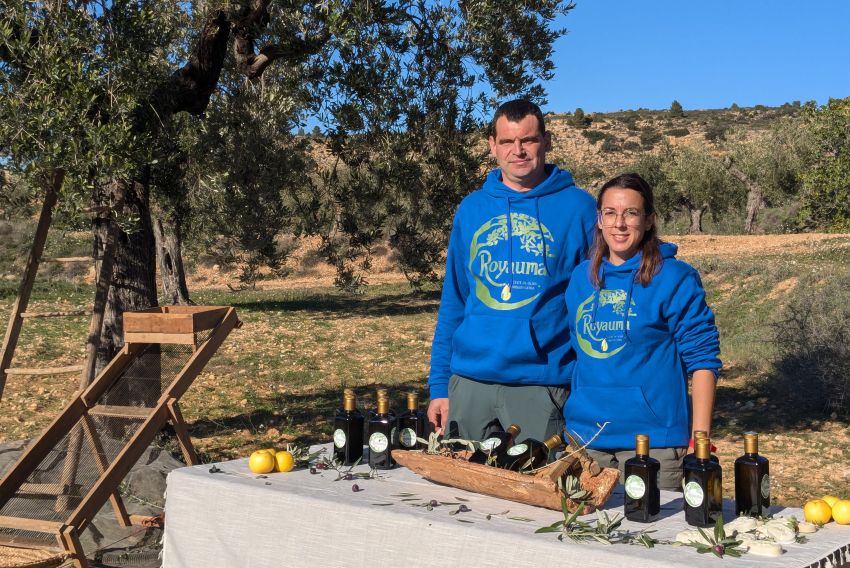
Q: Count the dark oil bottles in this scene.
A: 11